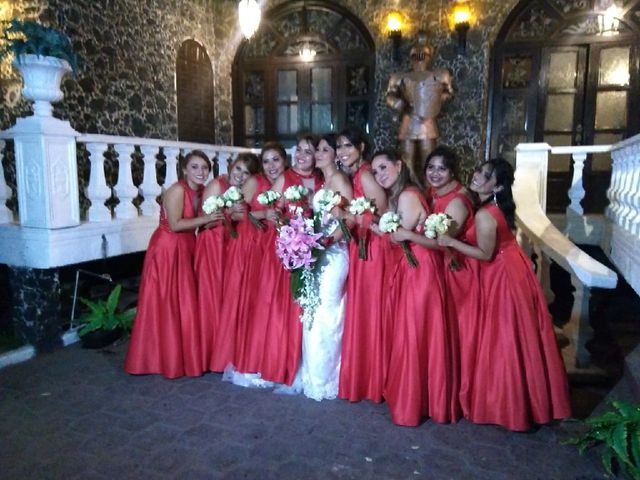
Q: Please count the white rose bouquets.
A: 8